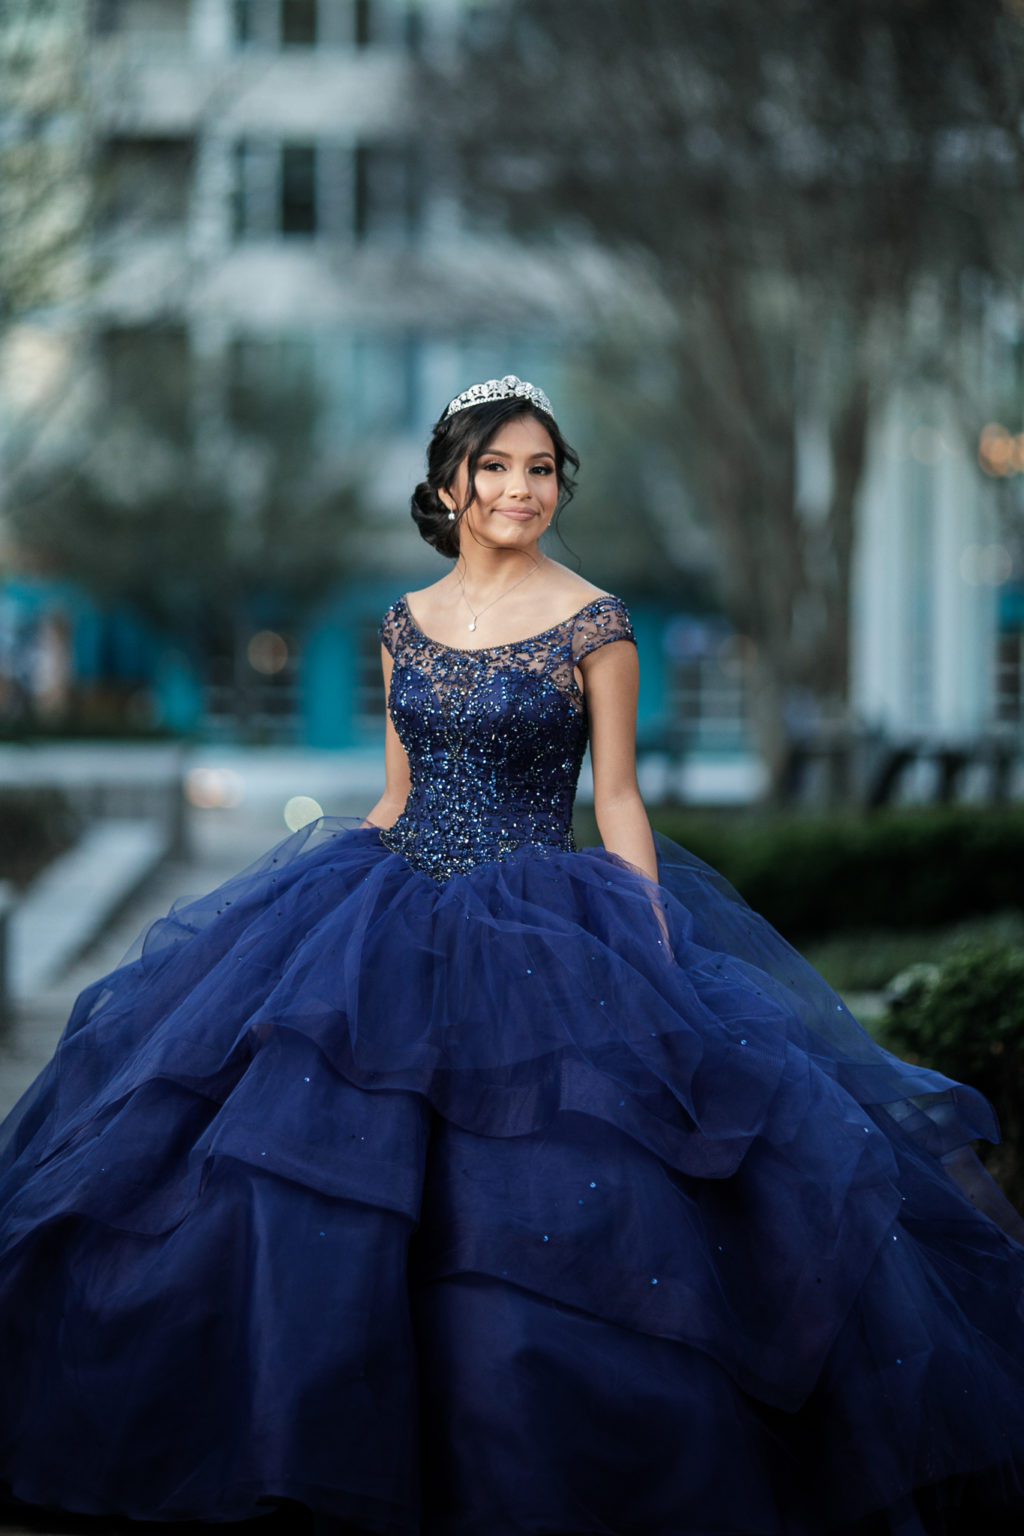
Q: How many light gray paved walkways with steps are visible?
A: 1